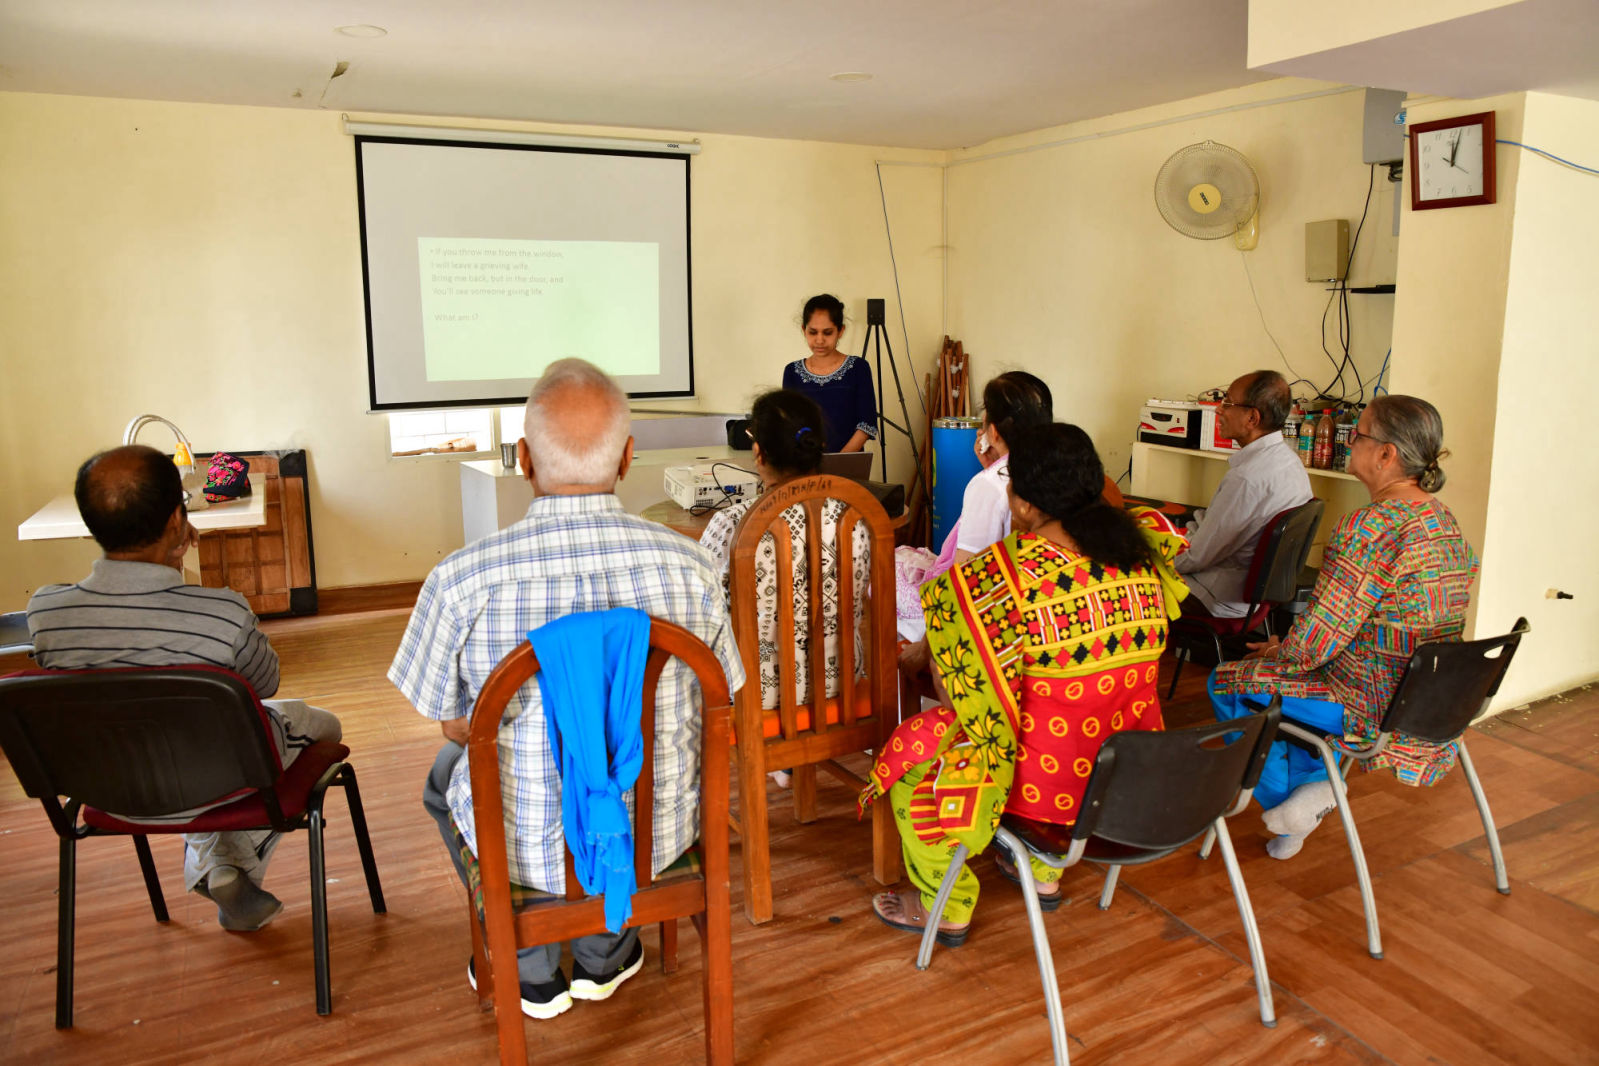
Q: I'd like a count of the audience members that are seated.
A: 7